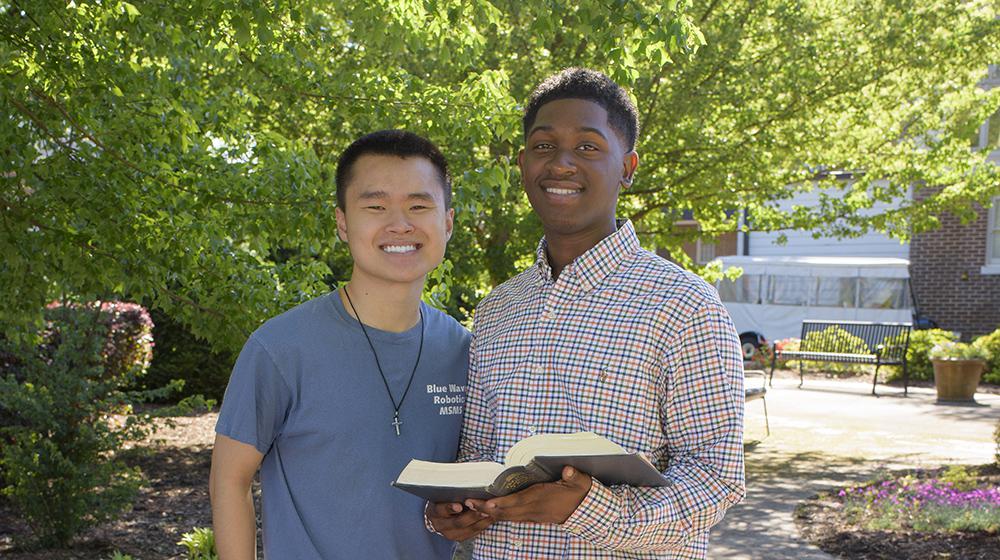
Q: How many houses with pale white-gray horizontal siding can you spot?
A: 1